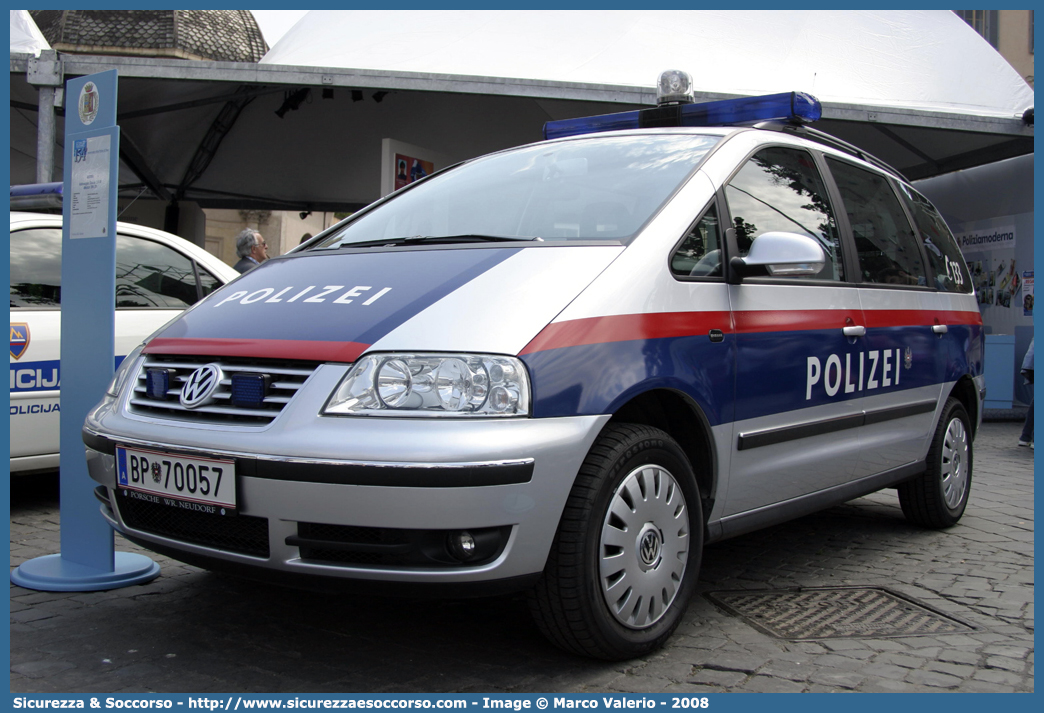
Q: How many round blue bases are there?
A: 1